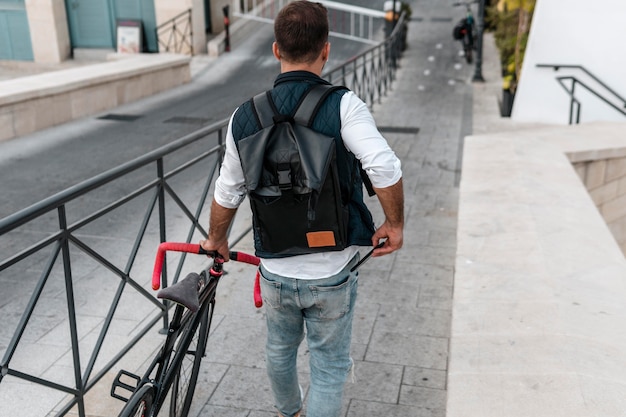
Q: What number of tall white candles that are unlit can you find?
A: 0